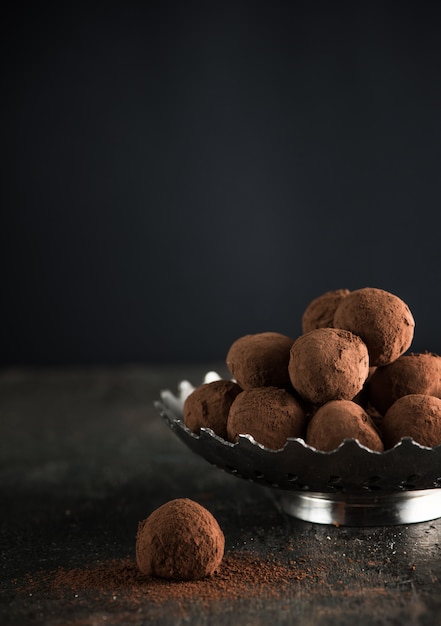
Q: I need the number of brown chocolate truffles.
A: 10